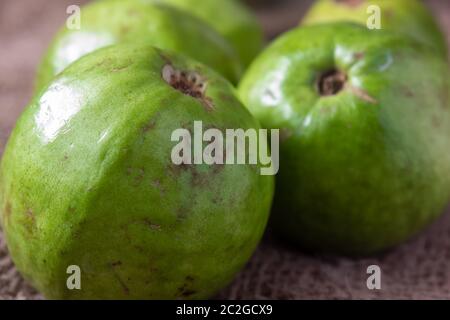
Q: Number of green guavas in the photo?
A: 5